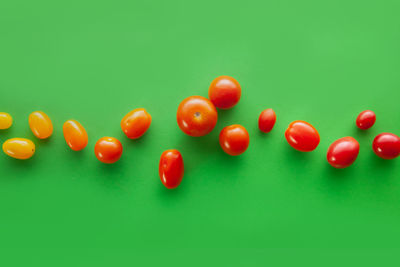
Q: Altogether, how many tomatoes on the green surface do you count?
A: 15